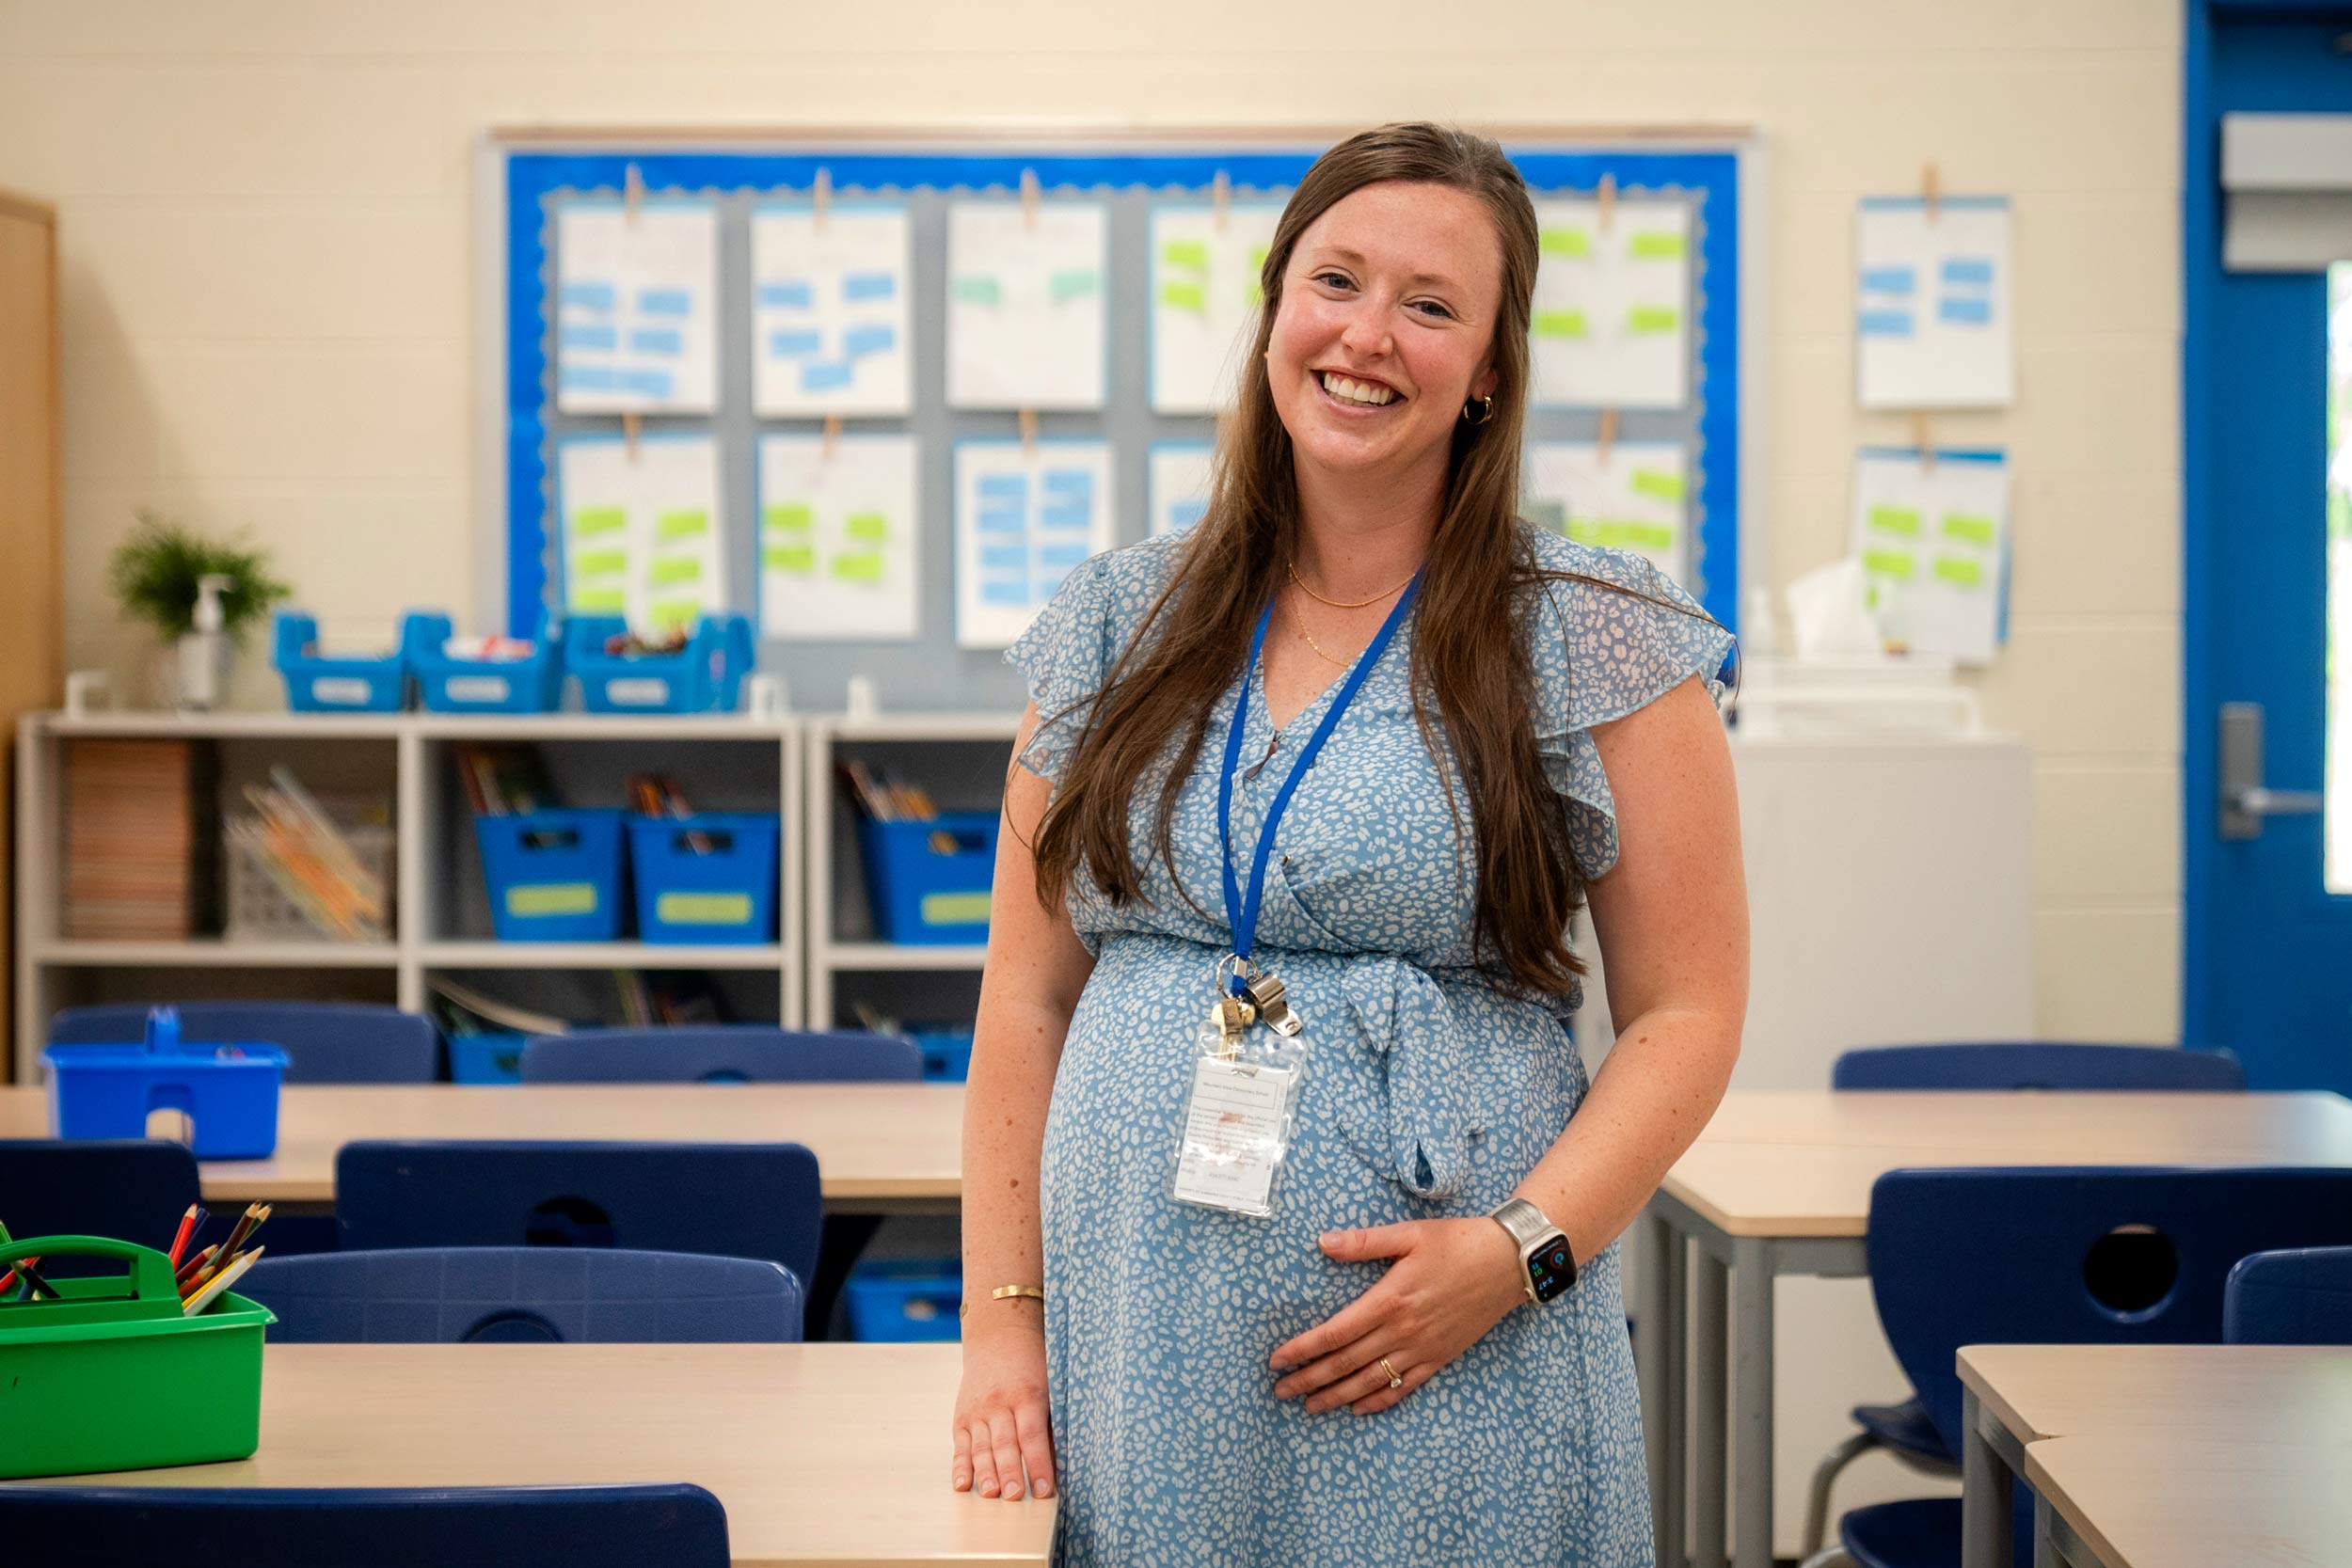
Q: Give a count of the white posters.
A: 12